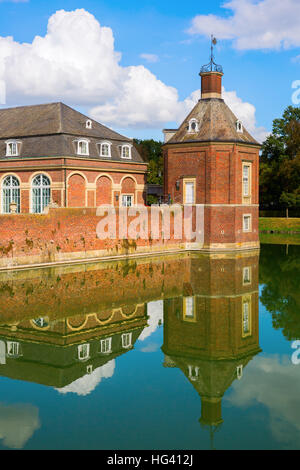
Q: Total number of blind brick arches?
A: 3